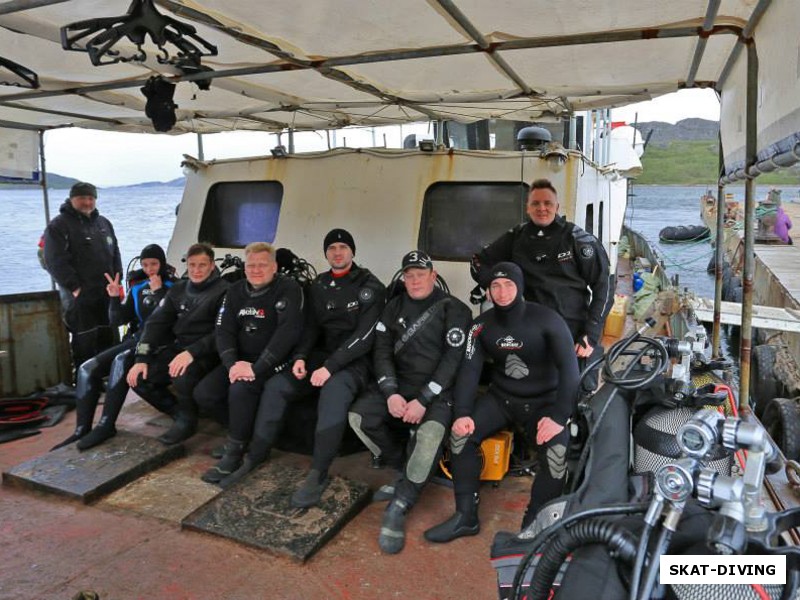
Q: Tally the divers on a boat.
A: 8